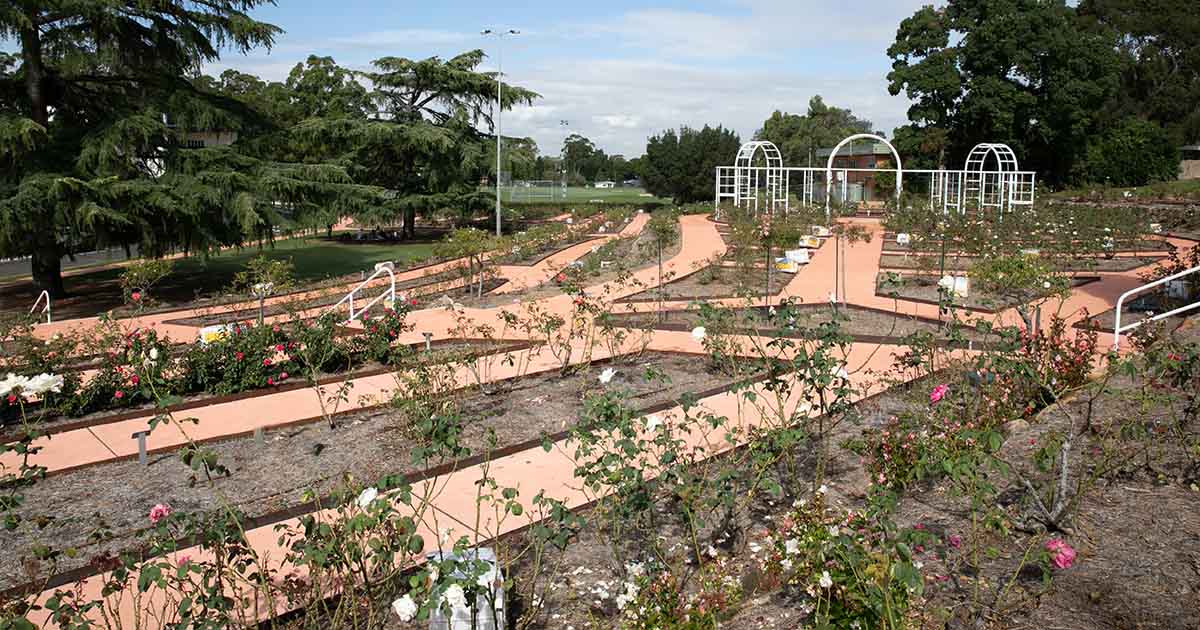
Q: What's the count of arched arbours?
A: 3